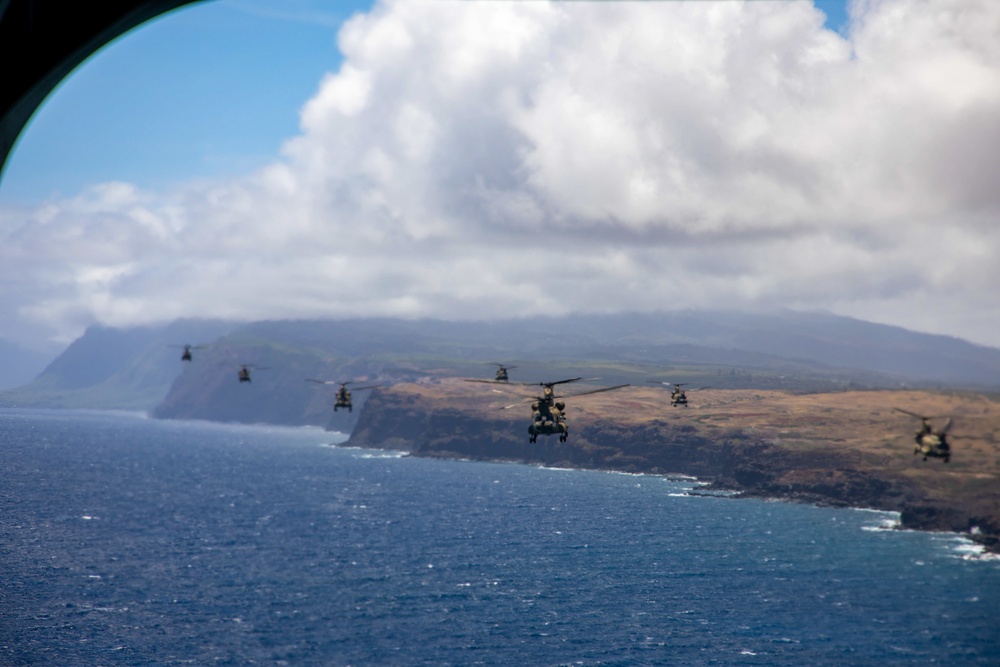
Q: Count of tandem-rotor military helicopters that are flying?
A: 7